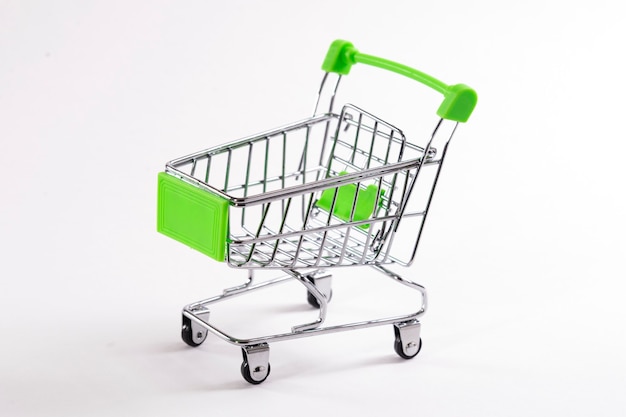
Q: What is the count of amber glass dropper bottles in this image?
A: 0